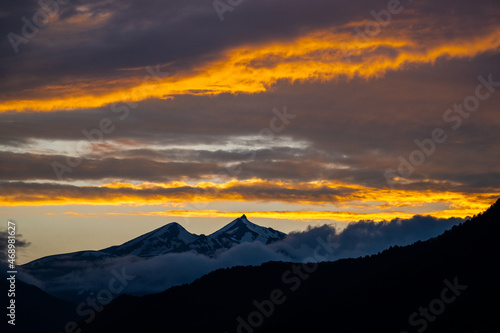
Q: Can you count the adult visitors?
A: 0